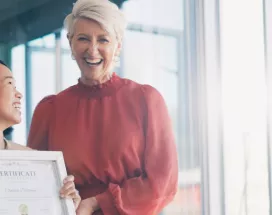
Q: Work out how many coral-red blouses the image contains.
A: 1